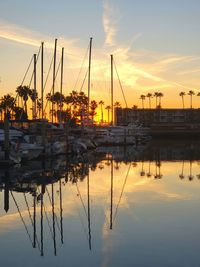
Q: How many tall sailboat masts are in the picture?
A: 6